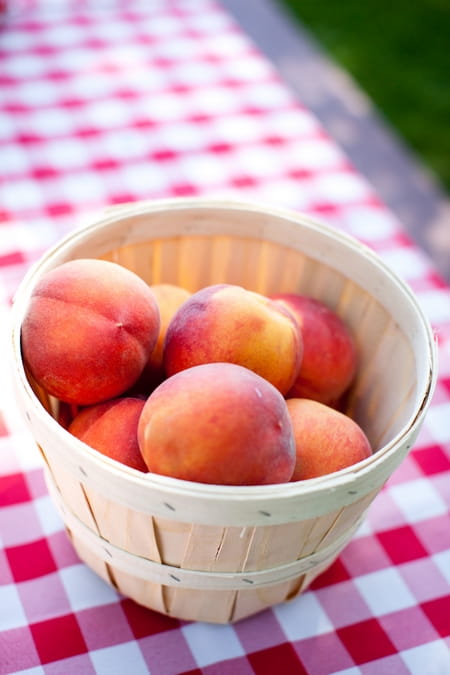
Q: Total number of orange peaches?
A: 7